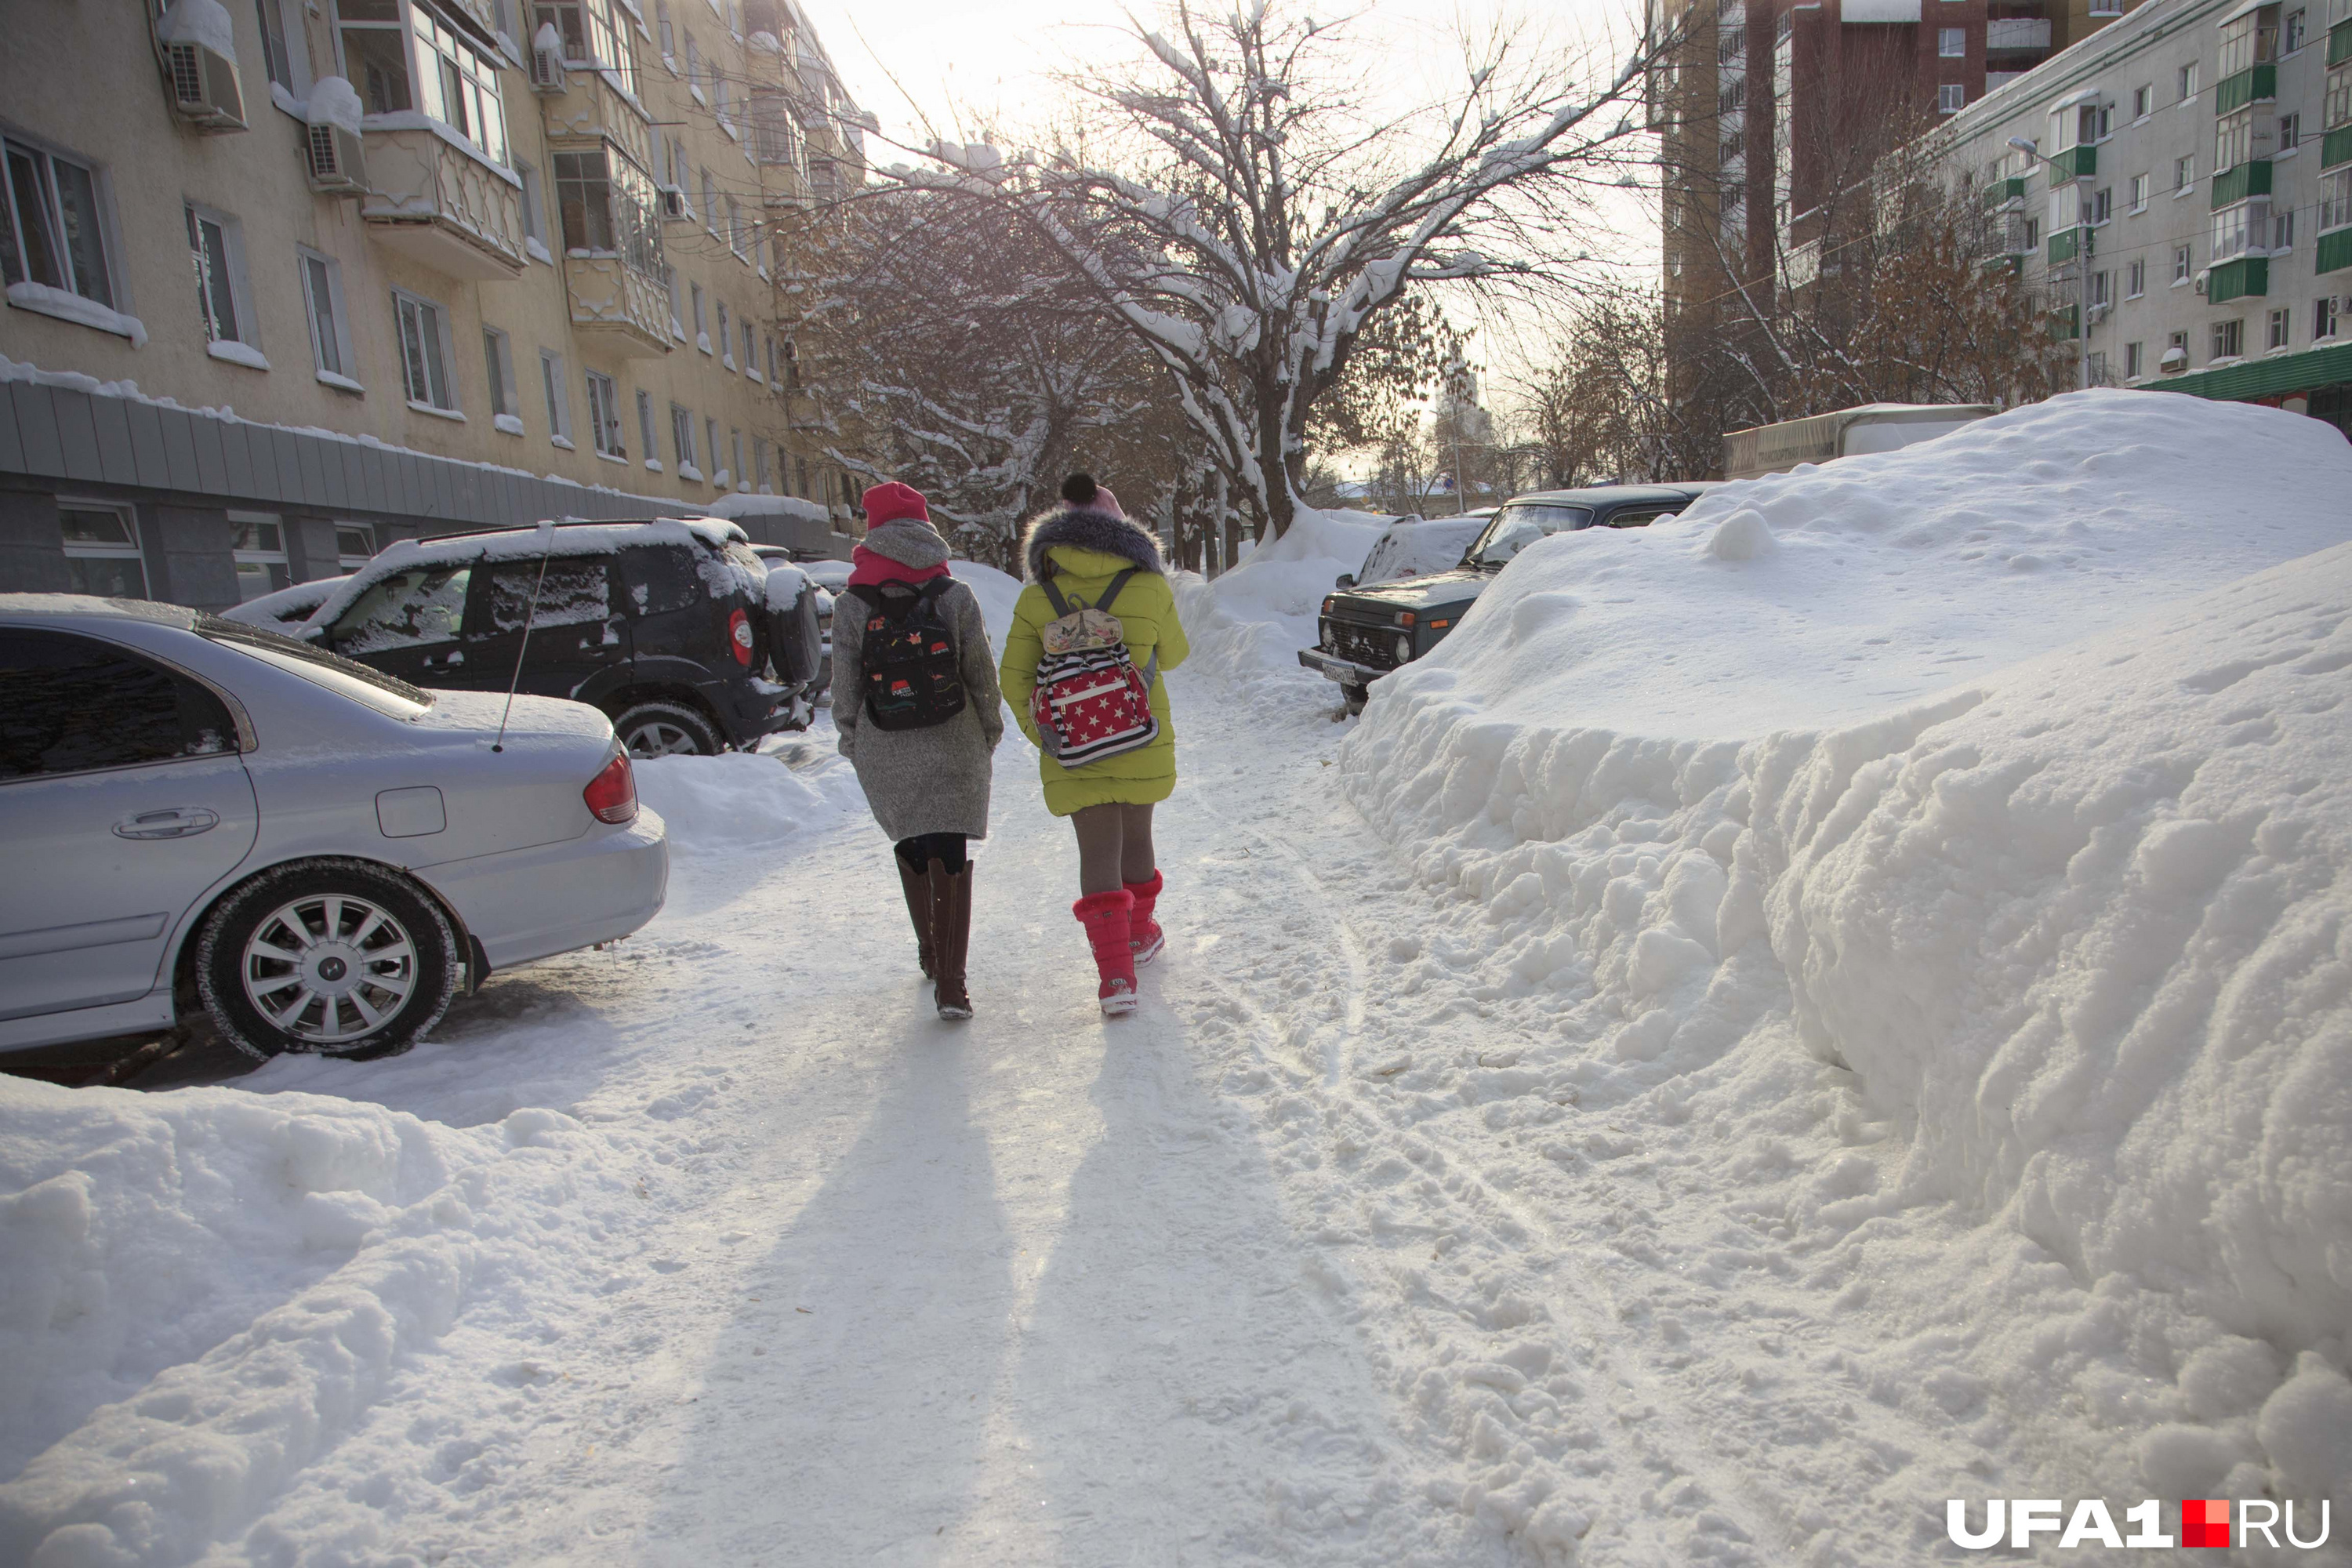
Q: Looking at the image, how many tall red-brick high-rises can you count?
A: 1